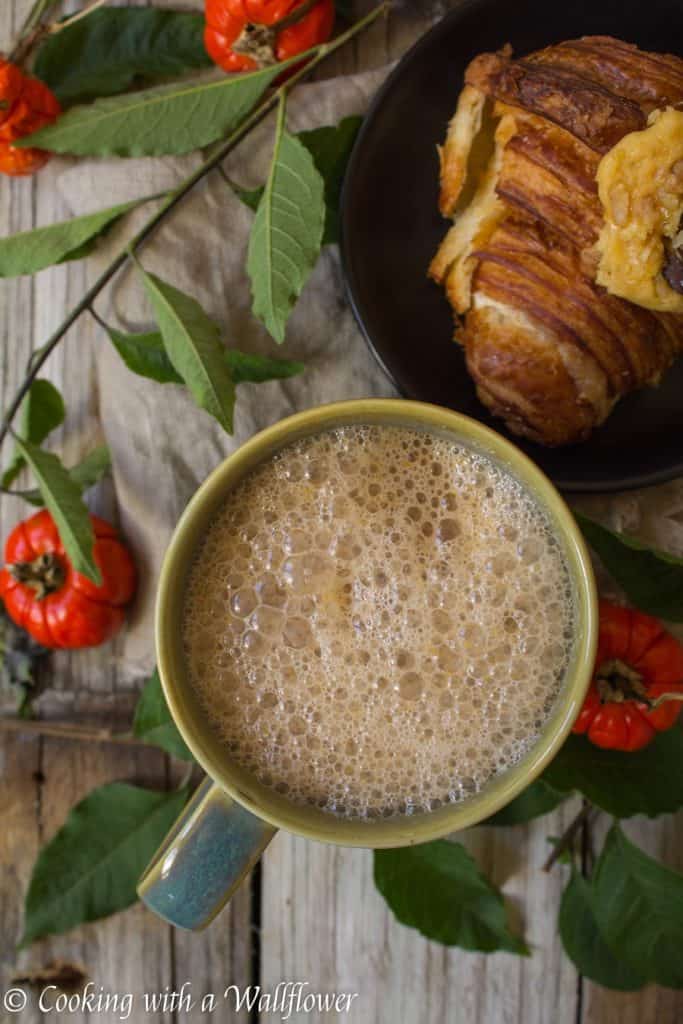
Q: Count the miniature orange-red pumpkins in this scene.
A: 4